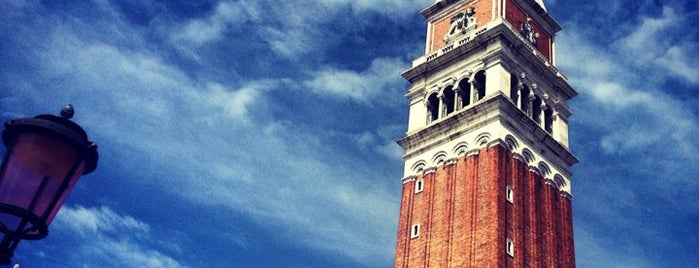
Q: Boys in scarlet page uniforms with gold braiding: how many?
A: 0